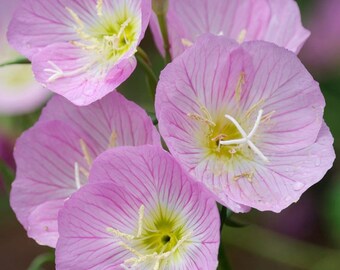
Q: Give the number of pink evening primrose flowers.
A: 5